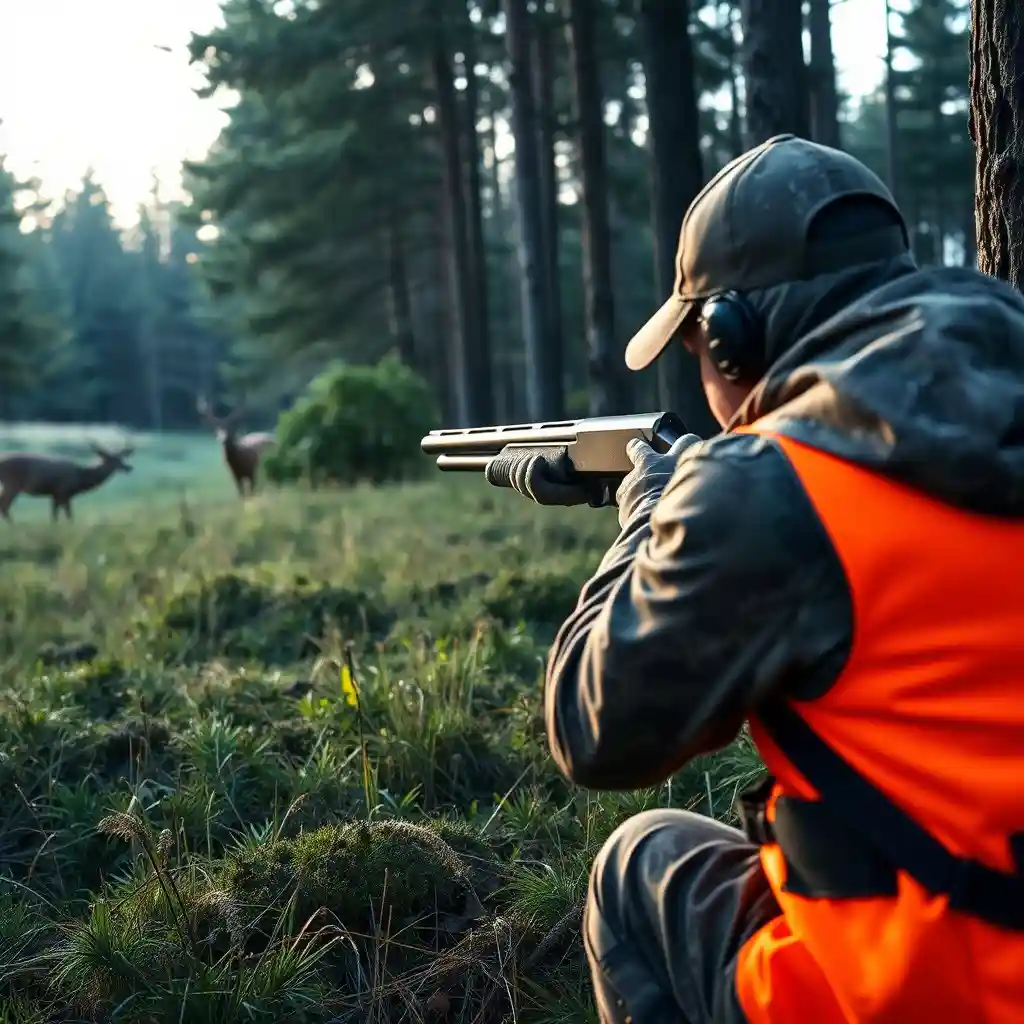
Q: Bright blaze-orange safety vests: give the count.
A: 1